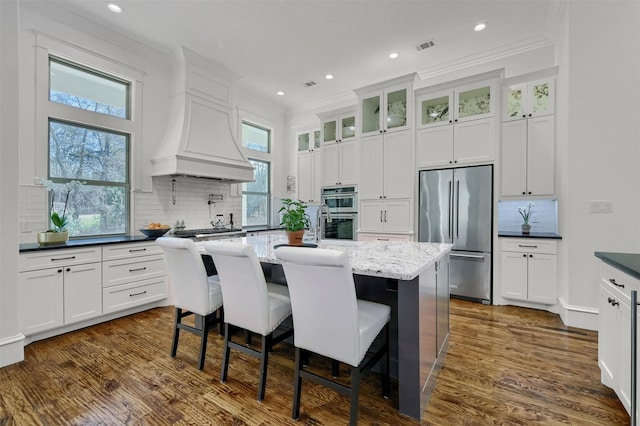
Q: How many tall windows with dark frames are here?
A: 2